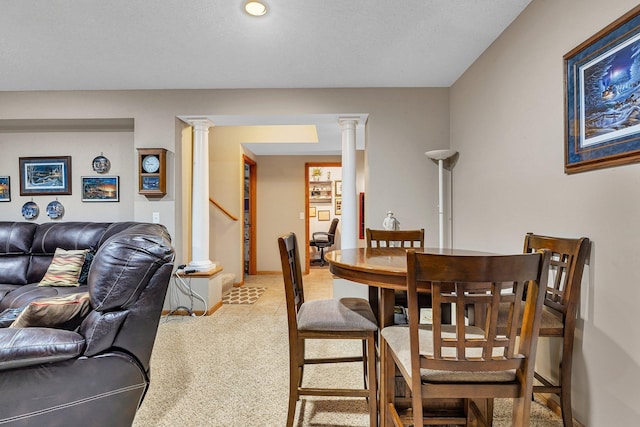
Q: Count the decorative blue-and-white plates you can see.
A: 3